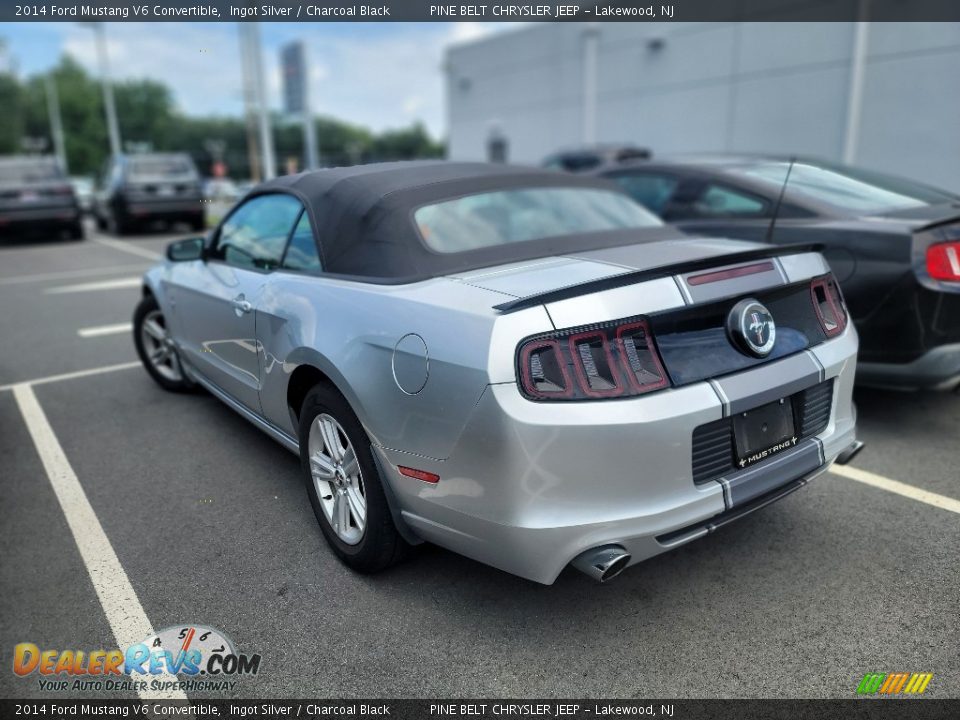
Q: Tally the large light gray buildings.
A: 1